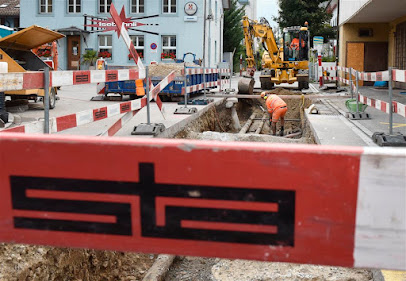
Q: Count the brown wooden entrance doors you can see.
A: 1